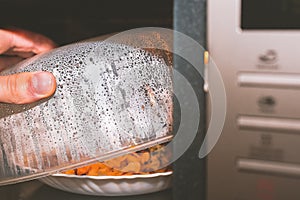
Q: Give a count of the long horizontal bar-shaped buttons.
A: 3